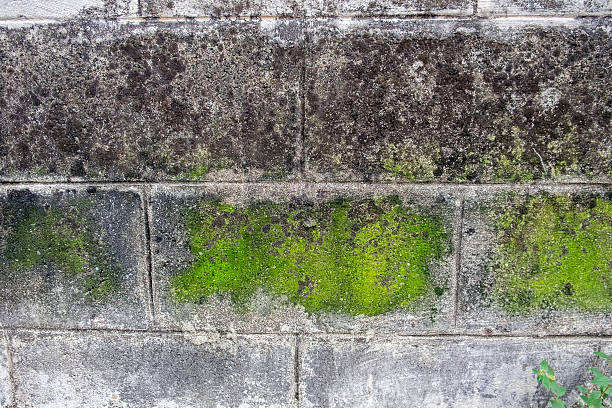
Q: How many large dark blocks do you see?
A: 2